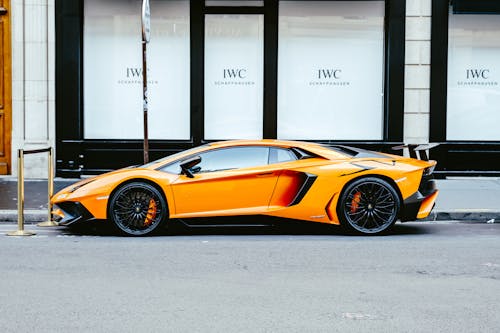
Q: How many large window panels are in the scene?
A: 4